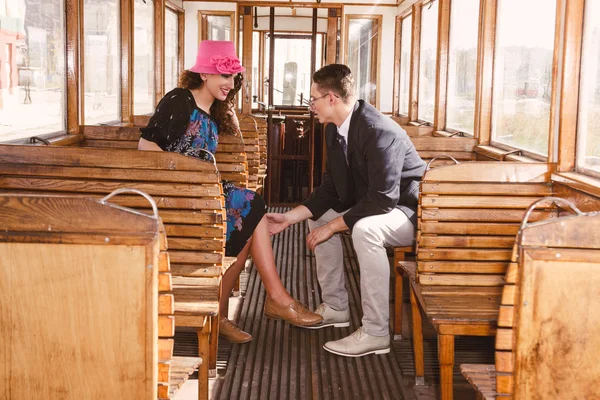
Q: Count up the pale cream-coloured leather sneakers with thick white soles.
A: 2